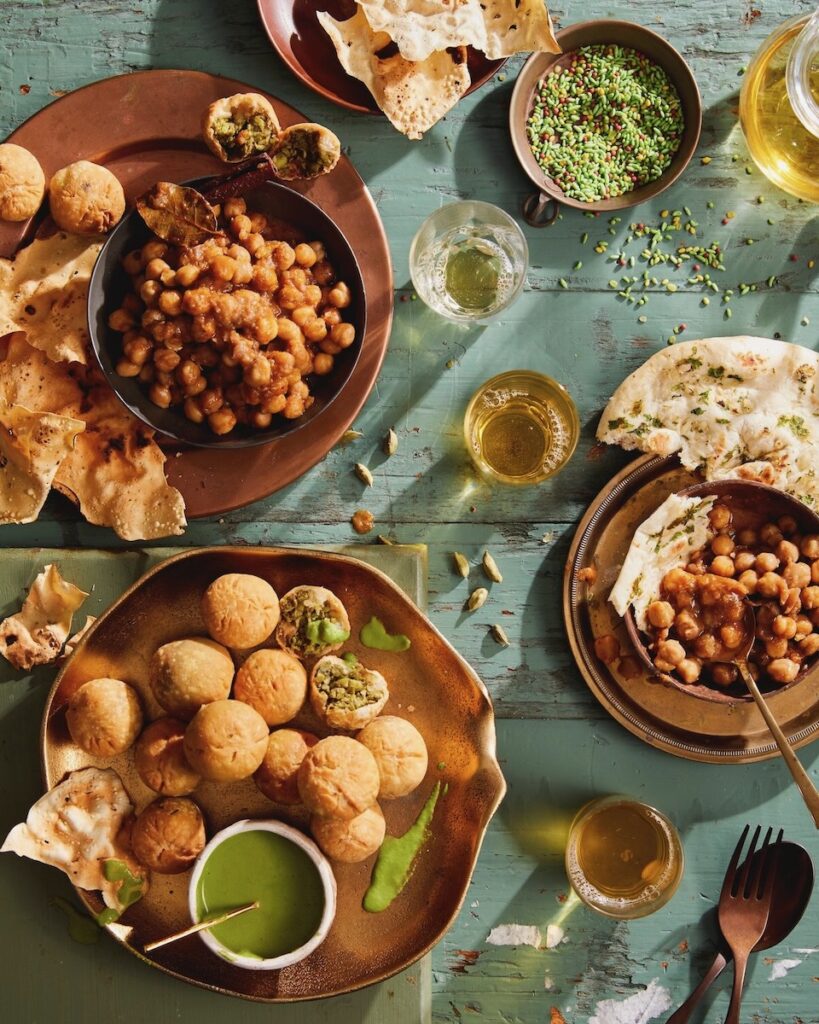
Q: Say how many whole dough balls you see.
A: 13